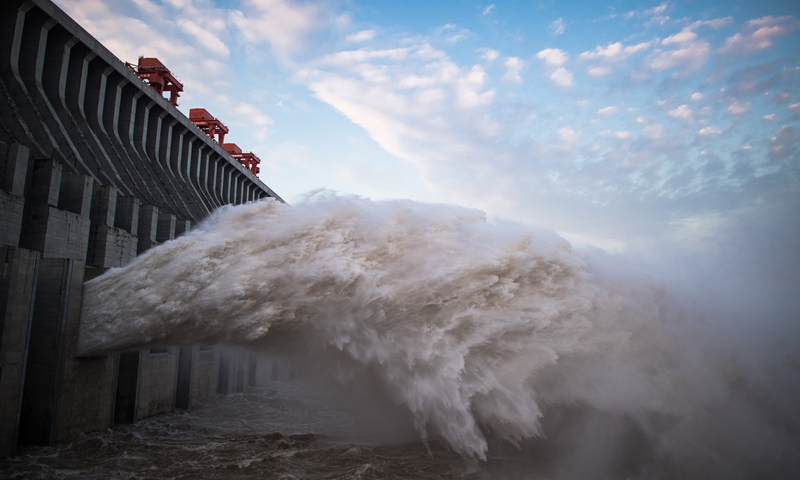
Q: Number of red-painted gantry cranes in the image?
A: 3